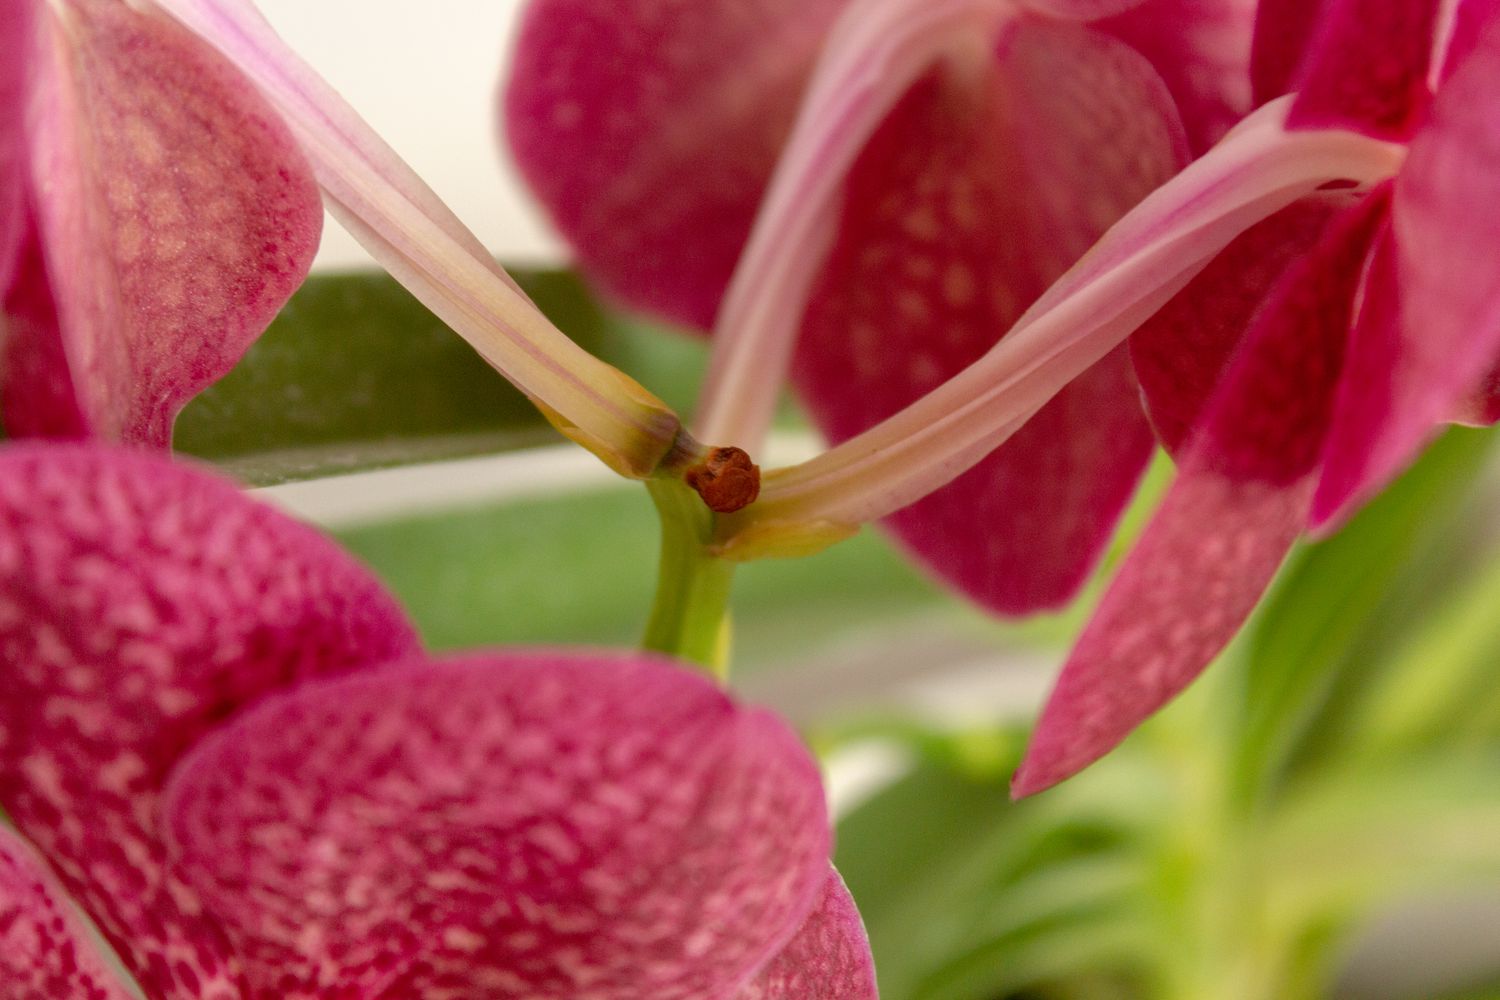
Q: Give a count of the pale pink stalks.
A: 3